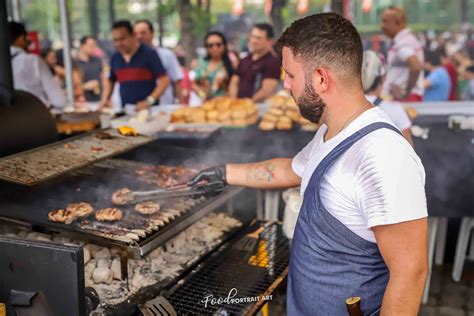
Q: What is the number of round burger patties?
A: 5